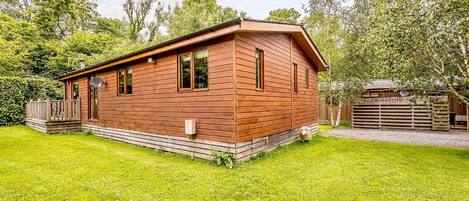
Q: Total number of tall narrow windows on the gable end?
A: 3